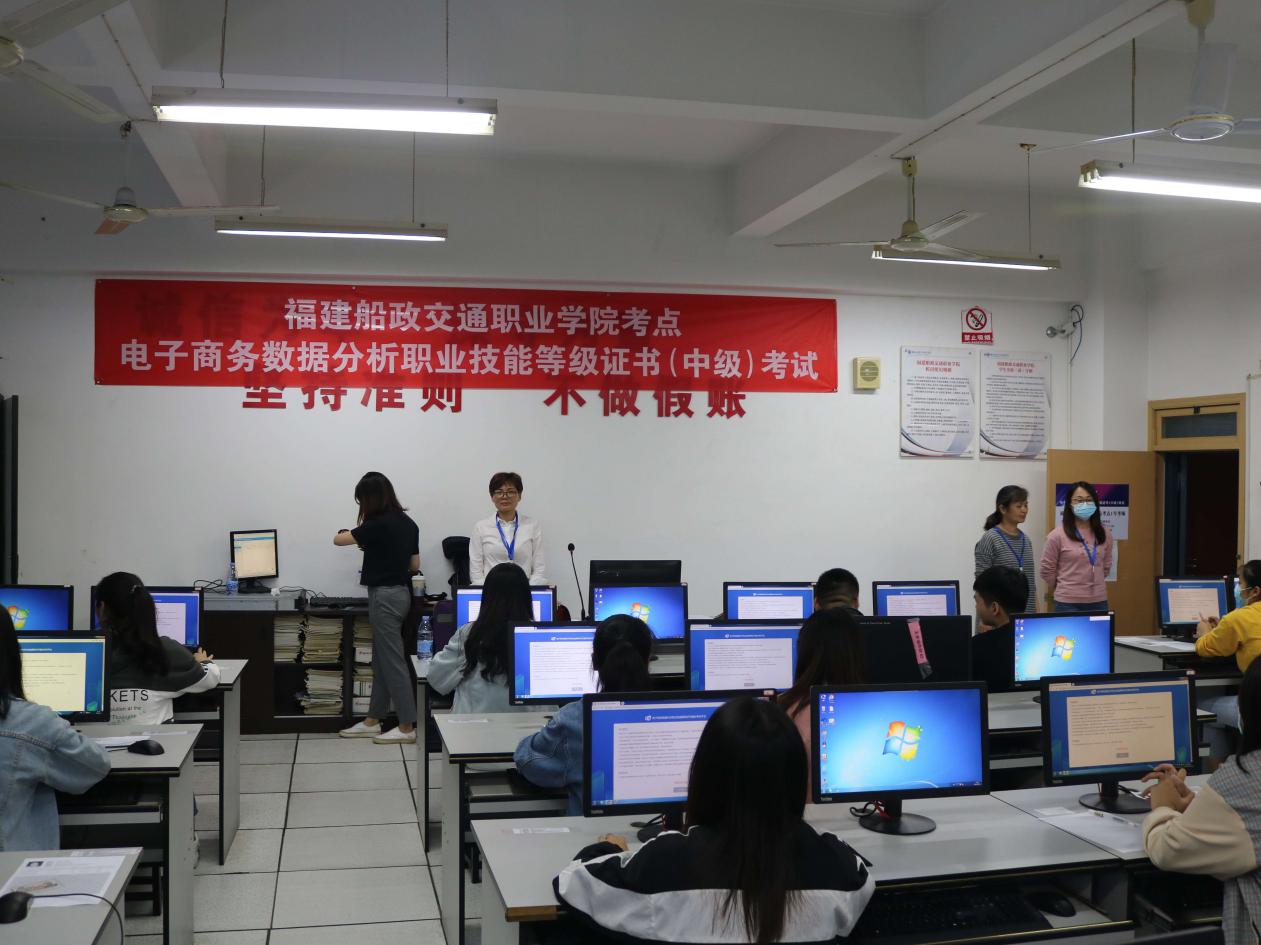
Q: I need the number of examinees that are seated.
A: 10